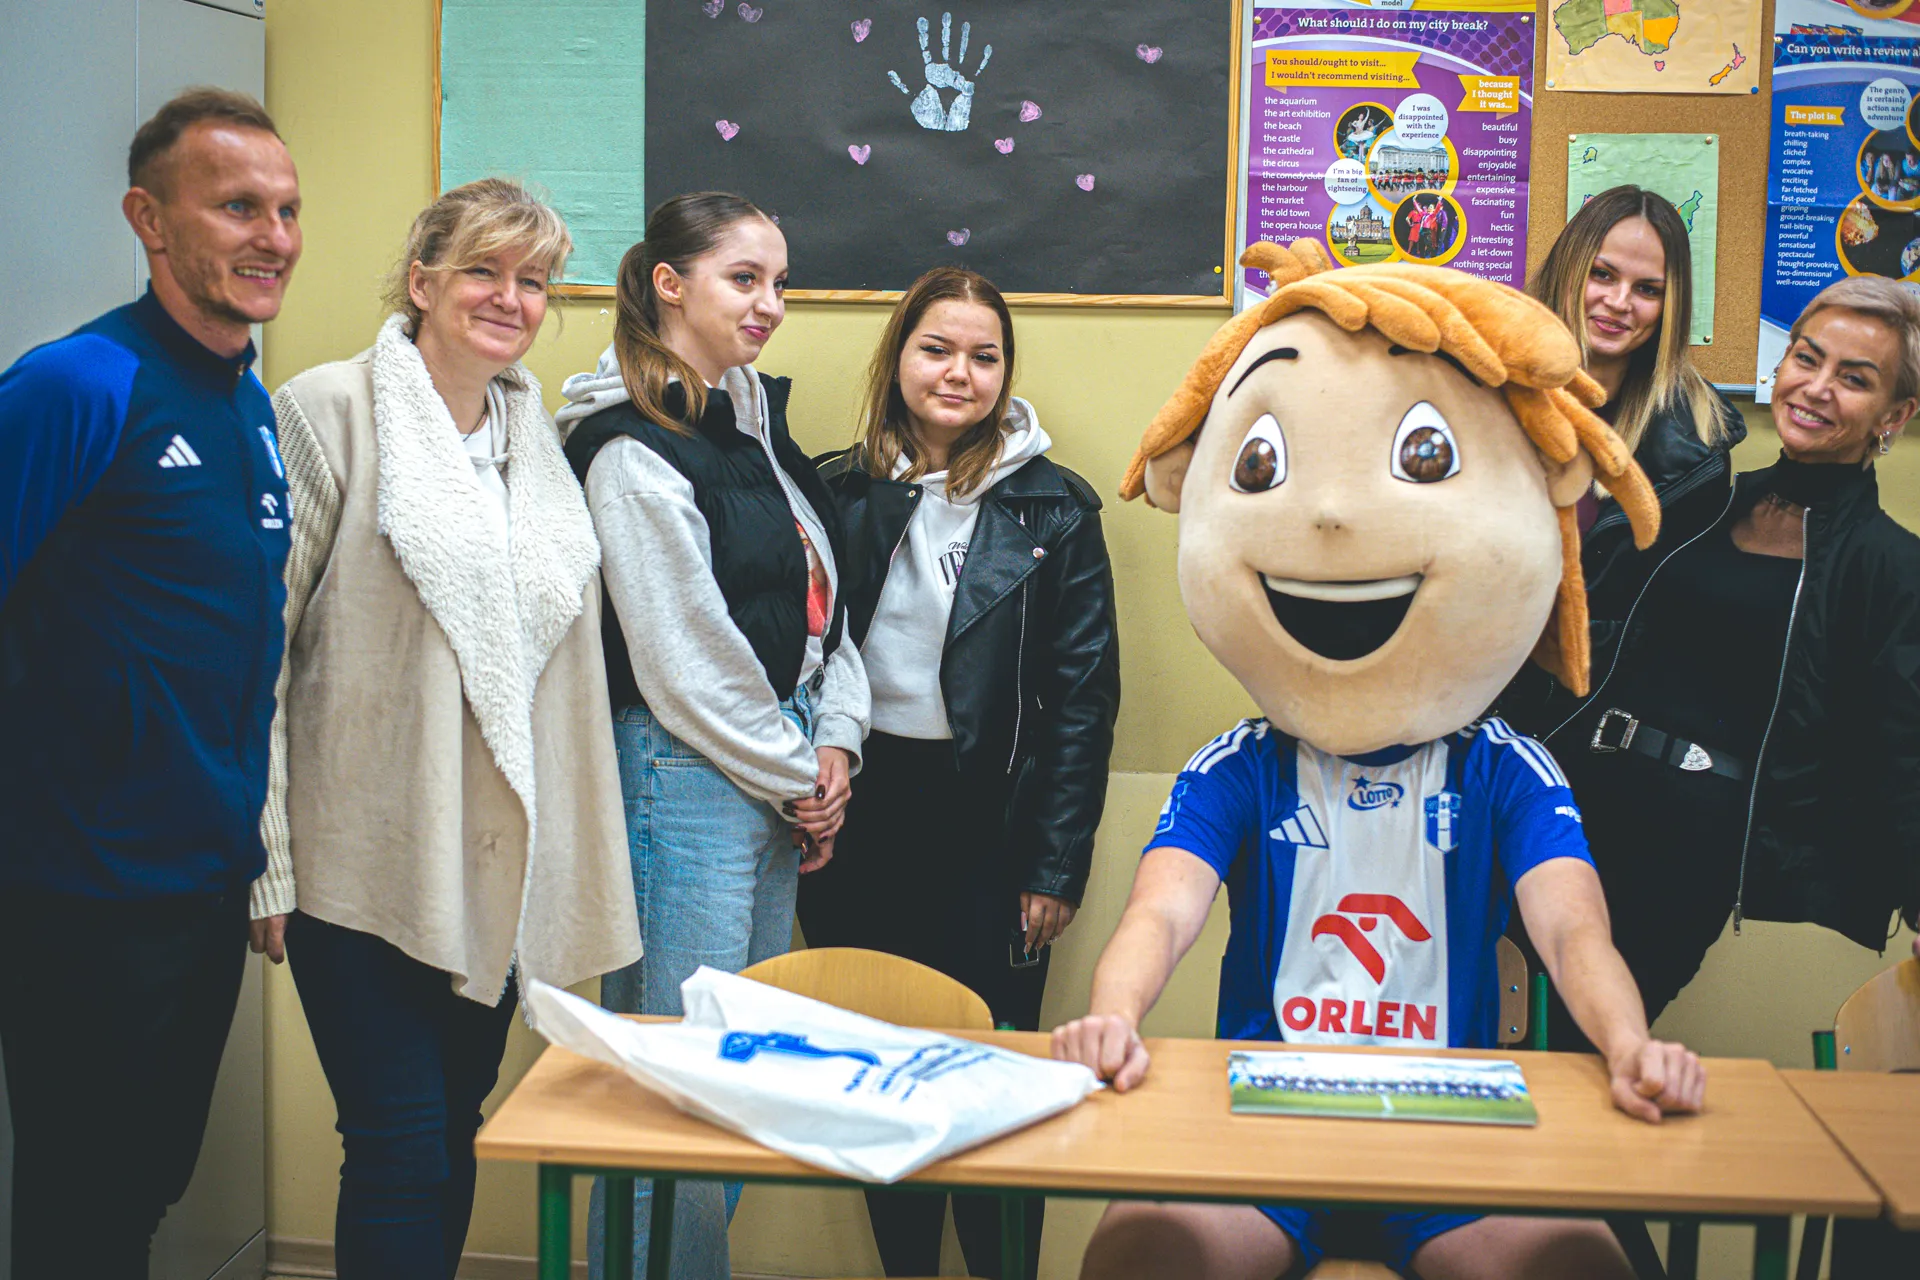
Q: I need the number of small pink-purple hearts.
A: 10